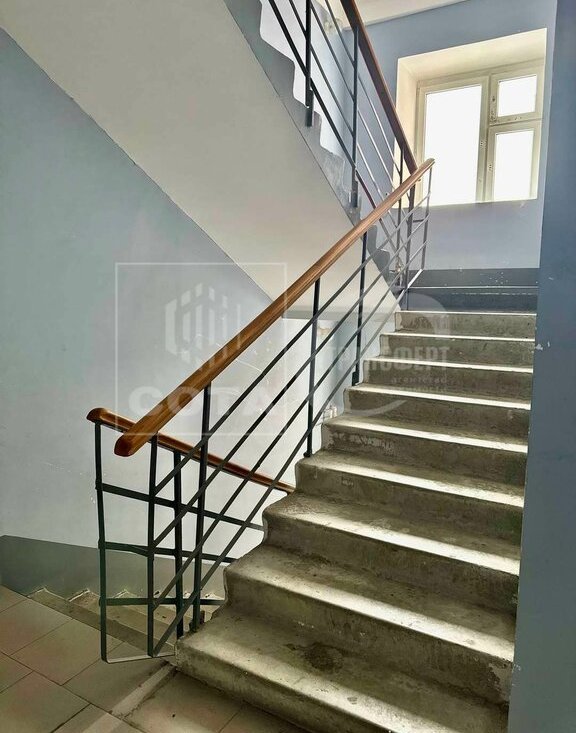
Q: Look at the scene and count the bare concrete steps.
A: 9